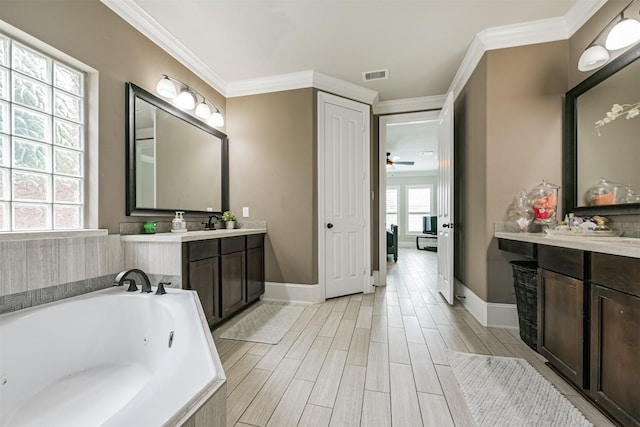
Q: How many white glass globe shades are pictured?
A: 6